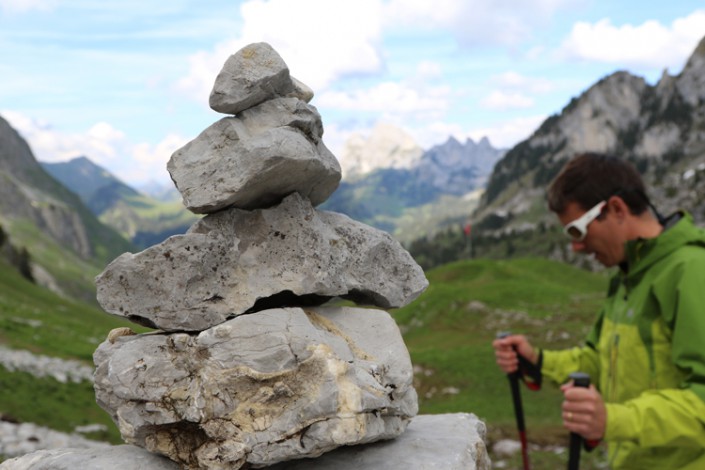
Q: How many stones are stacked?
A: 5